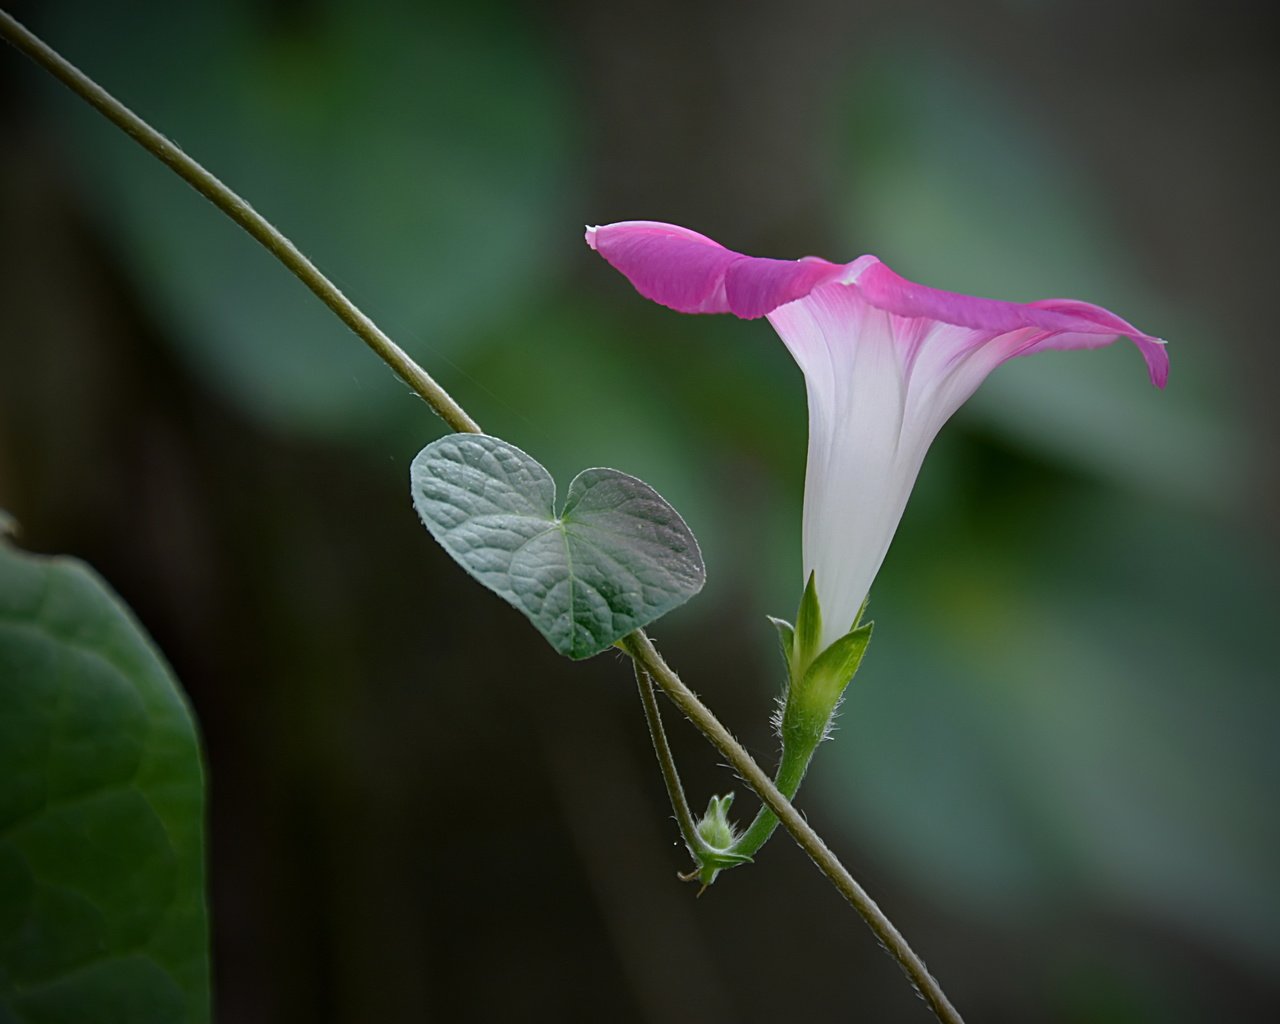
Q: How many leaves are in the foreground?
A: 2